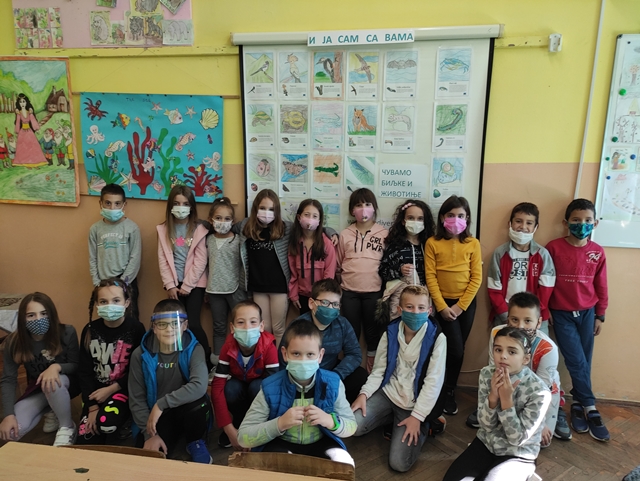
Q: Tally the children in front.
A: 9